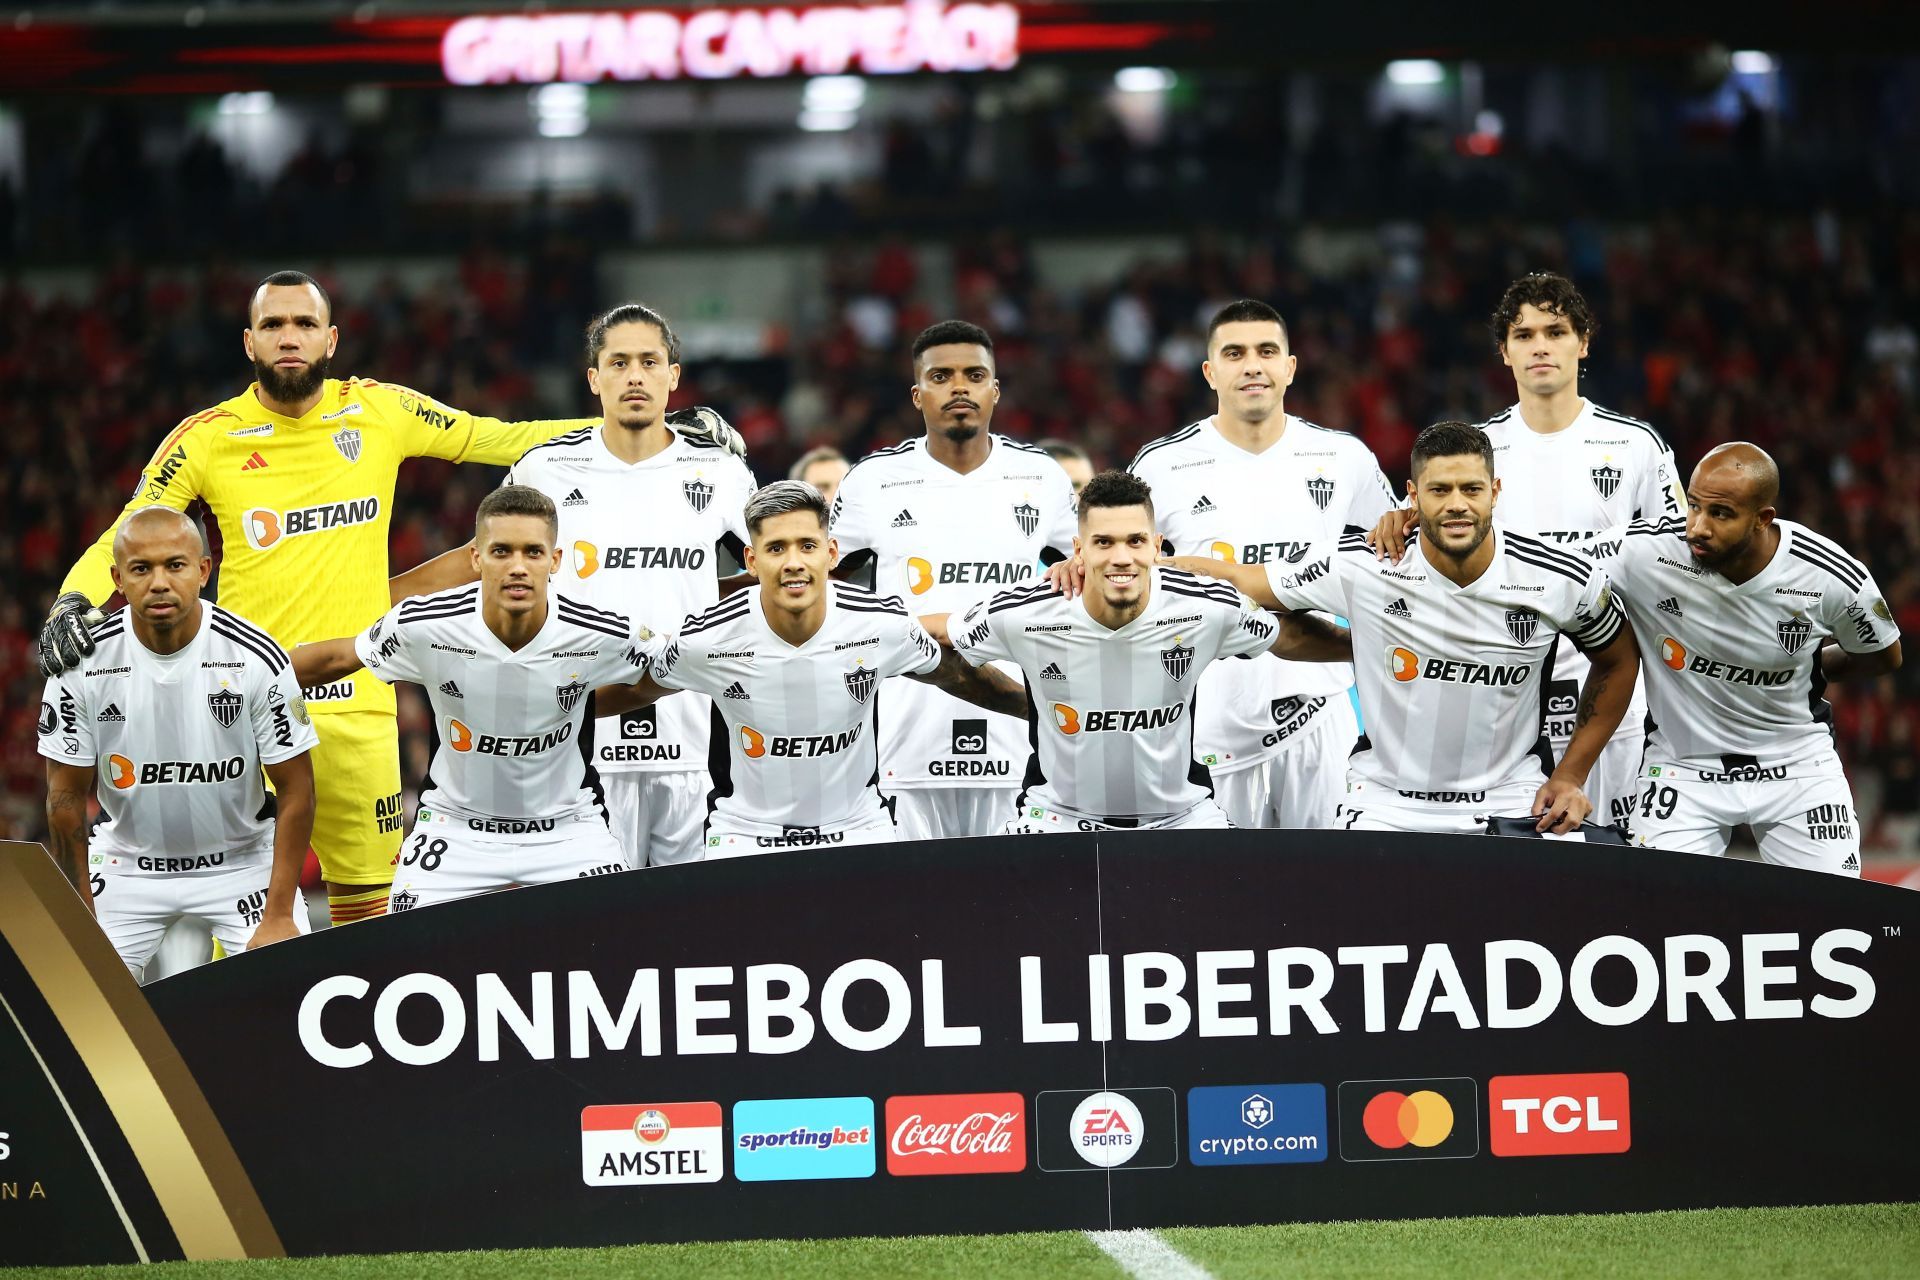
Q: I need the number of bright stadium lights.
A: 6